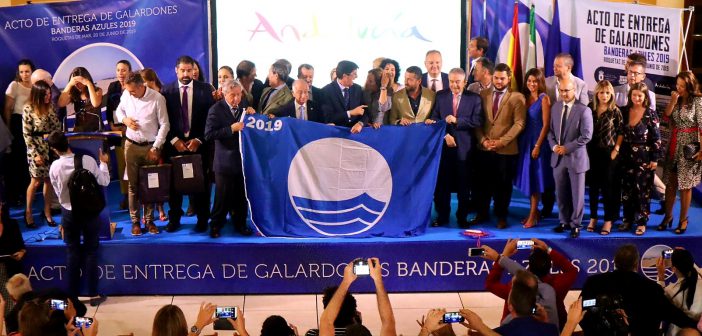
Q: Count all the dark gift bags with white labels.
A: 2